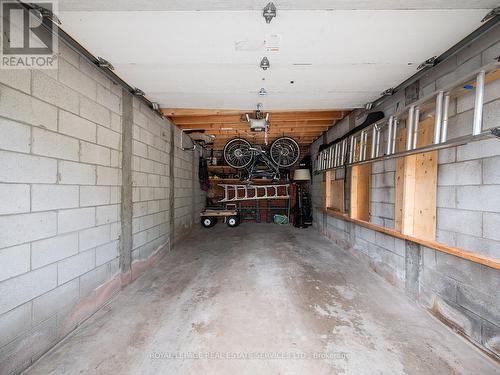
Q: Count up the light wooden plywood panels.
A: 3